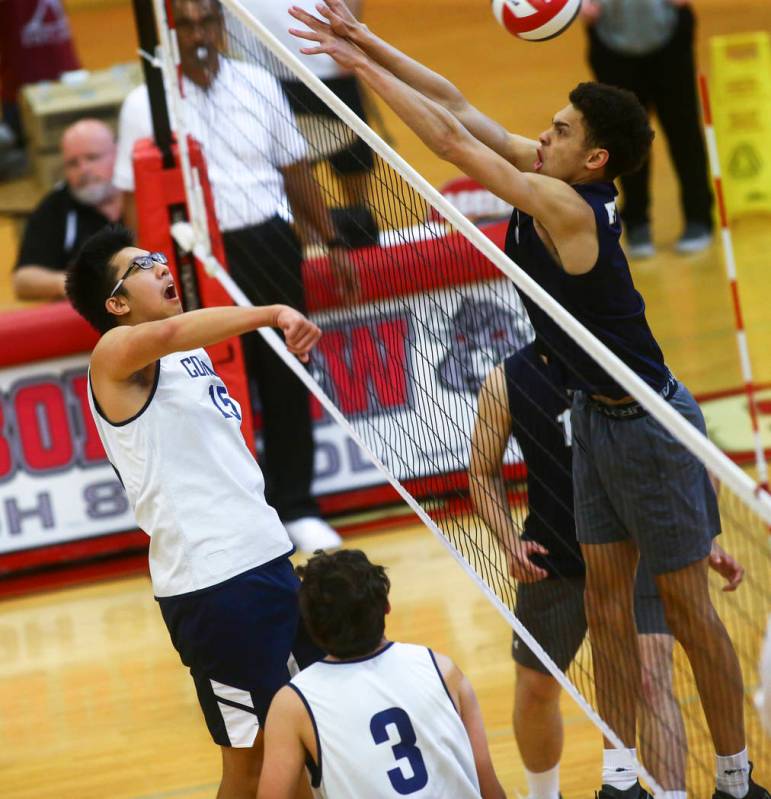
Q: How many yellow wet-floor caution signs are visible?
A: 1